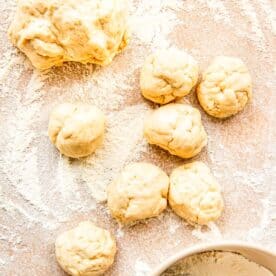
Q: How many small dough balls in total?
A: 7